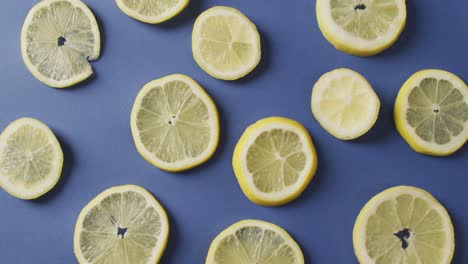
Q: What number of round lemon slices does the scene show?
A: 12